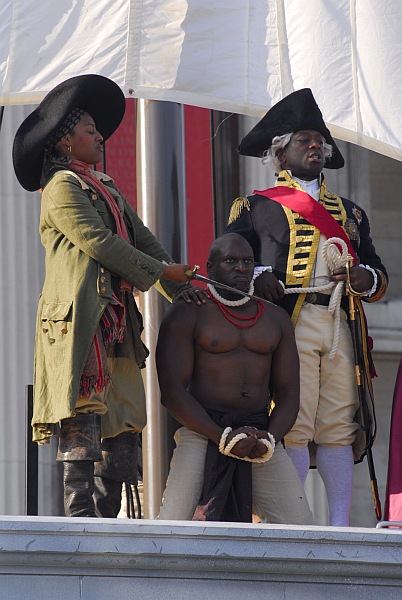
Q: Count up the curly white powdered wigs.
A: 1